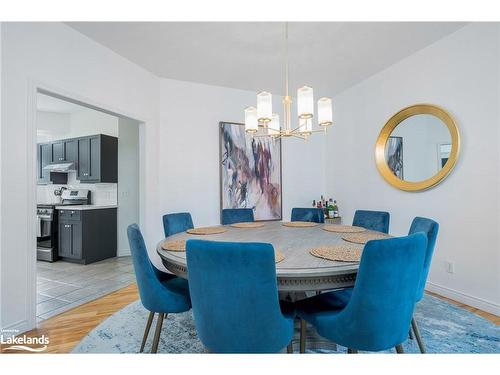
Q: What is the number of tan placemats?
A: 8